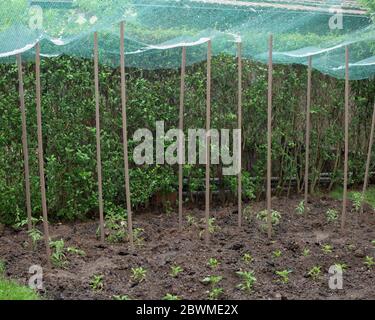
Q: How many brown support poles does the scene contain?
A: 11